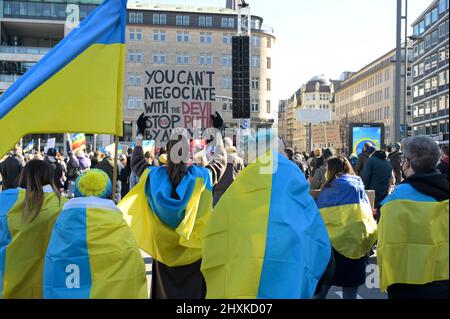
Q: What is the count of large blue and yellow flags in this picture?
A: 7